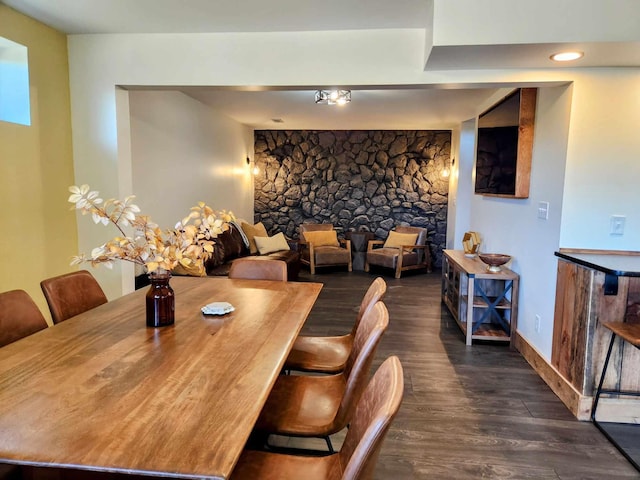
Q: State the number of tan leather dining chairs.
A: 6